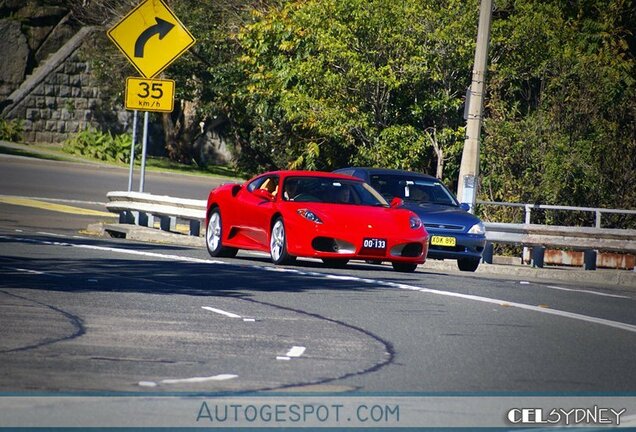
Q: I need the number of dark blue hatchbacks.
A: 1